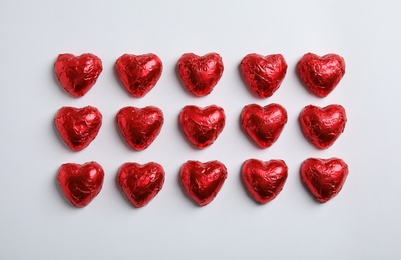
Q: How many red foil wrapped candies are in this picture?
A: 15